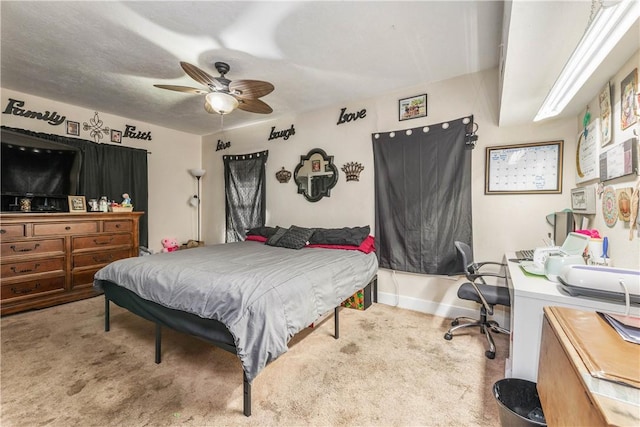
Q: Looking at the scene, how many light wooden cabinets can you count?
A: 1